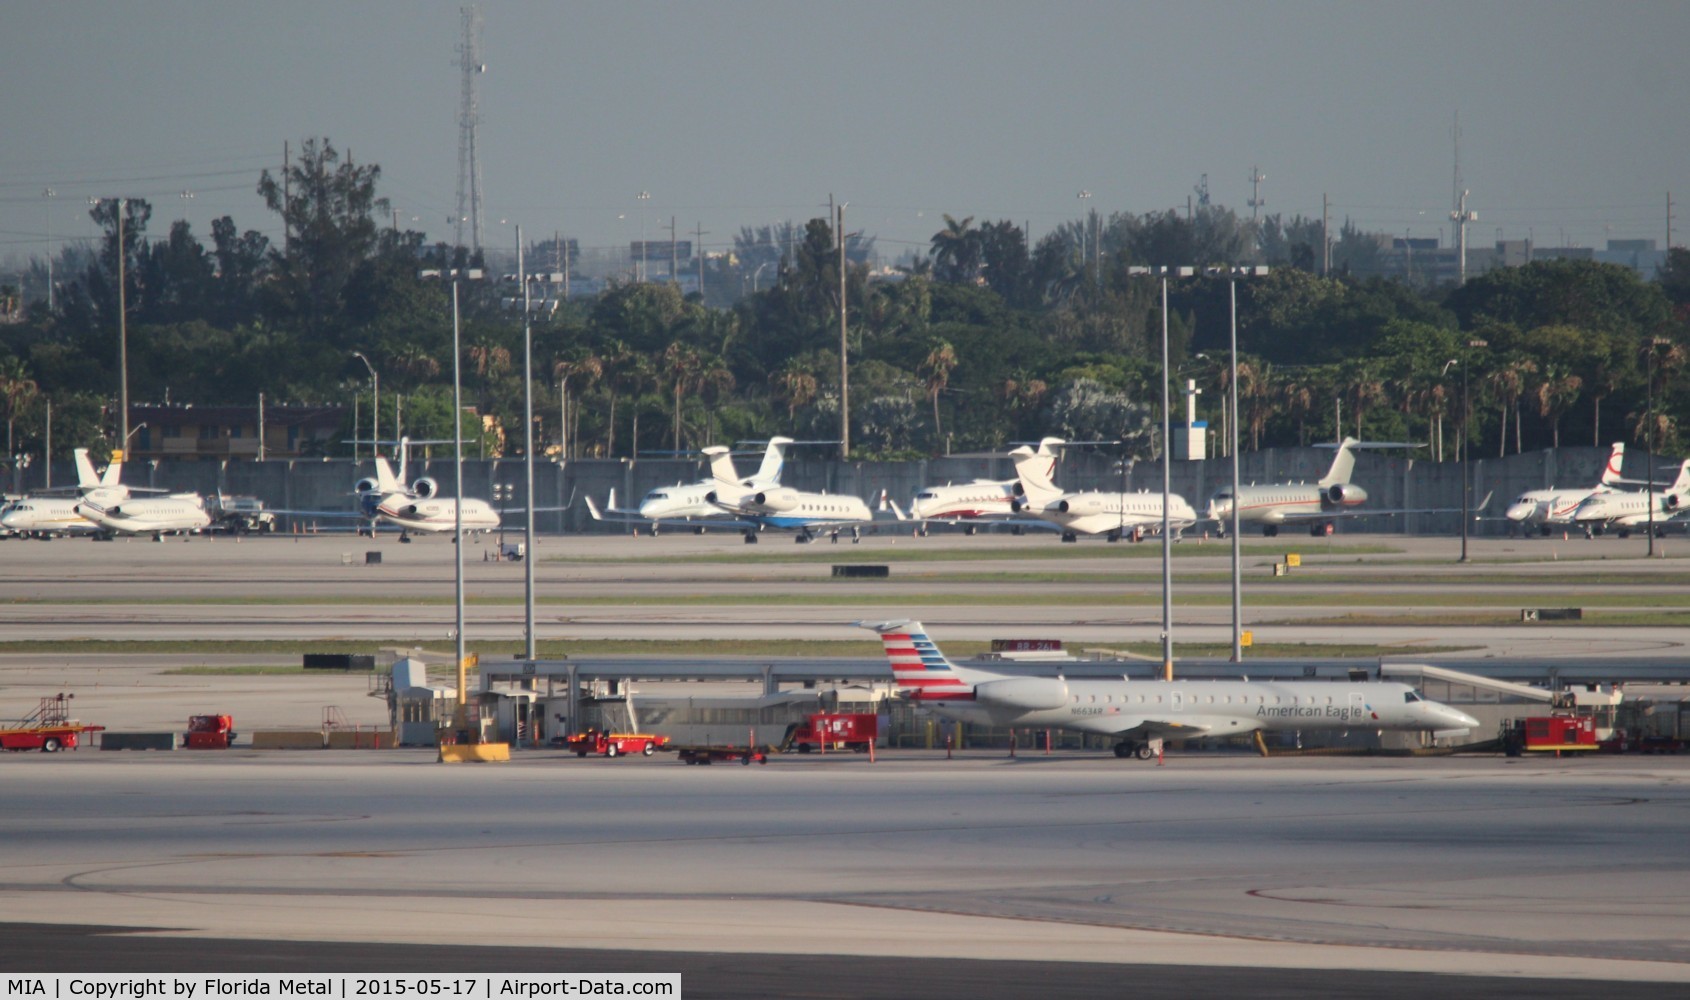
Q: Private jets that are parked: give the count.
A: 11